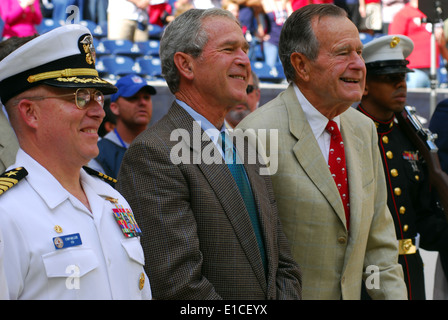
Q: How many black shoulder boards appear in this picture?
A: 2